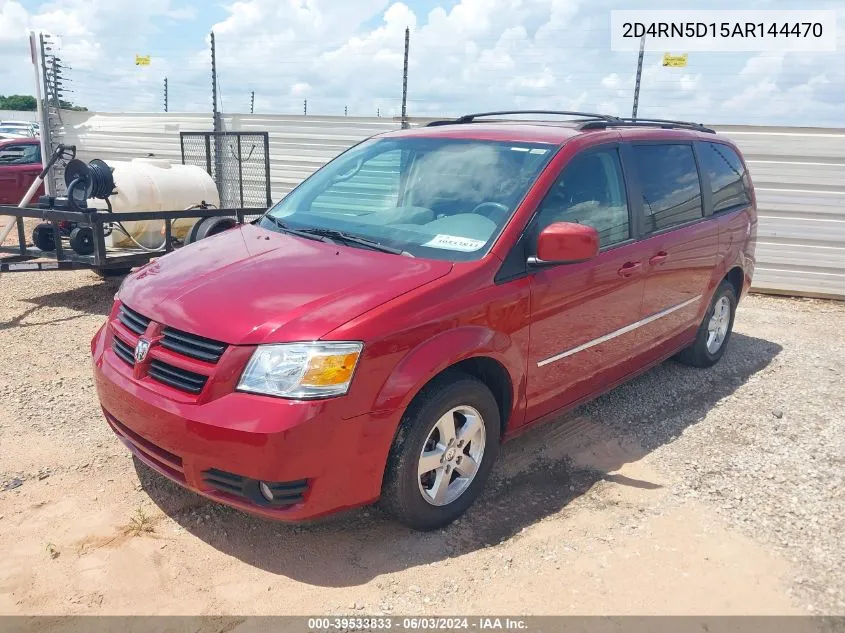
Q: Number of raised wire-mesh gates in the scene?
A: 1